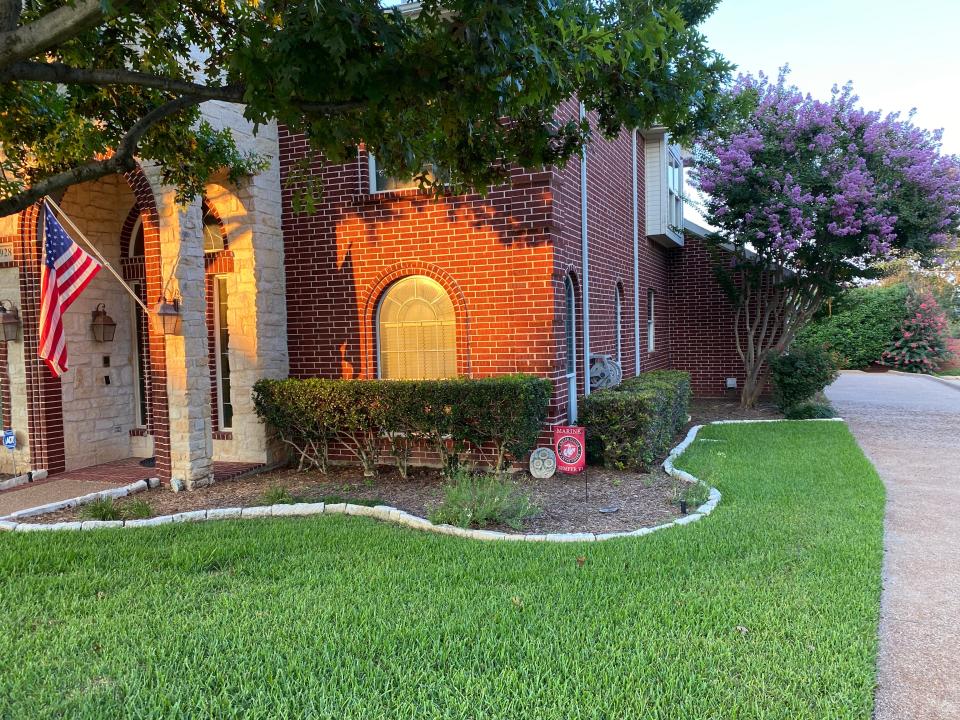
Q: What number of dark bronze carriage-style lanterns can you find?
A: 3